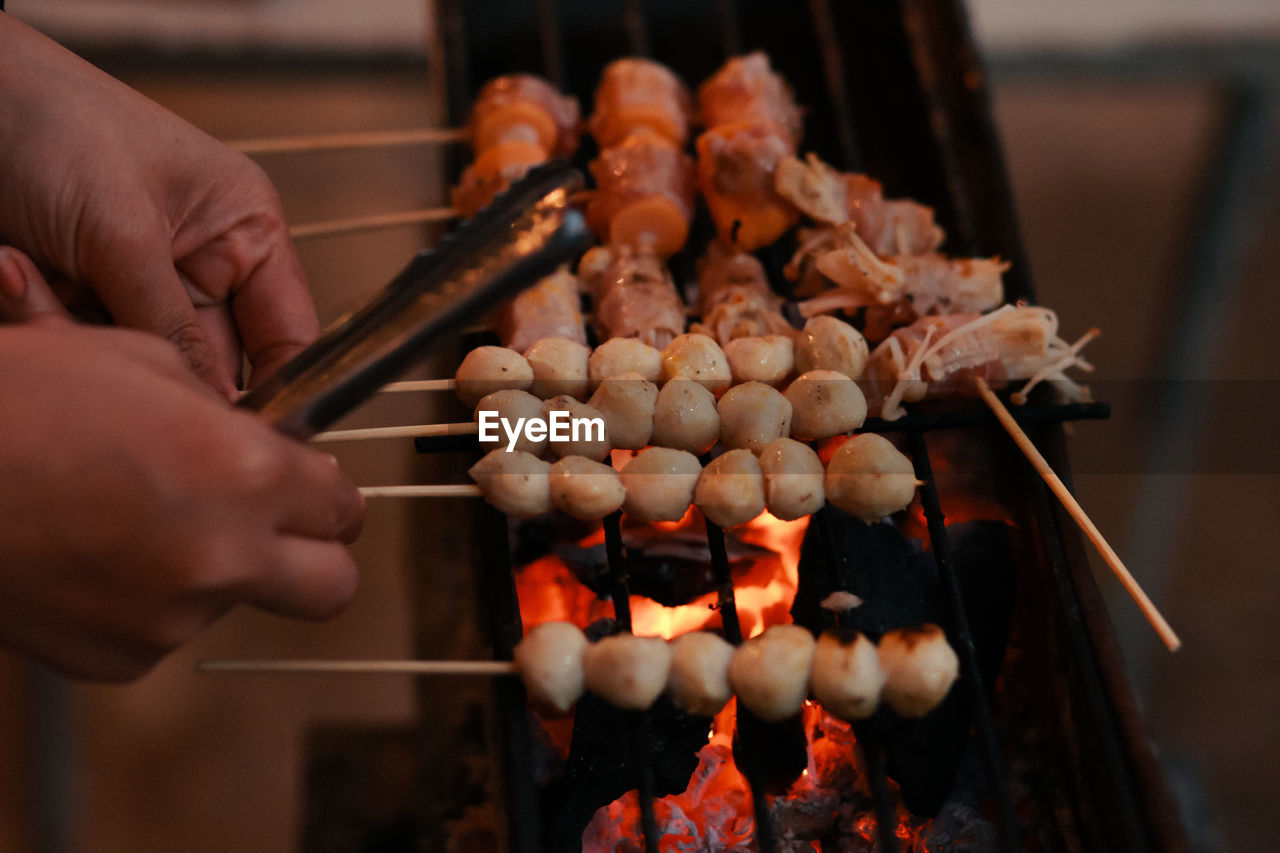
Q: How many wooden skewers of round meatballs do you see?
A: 4